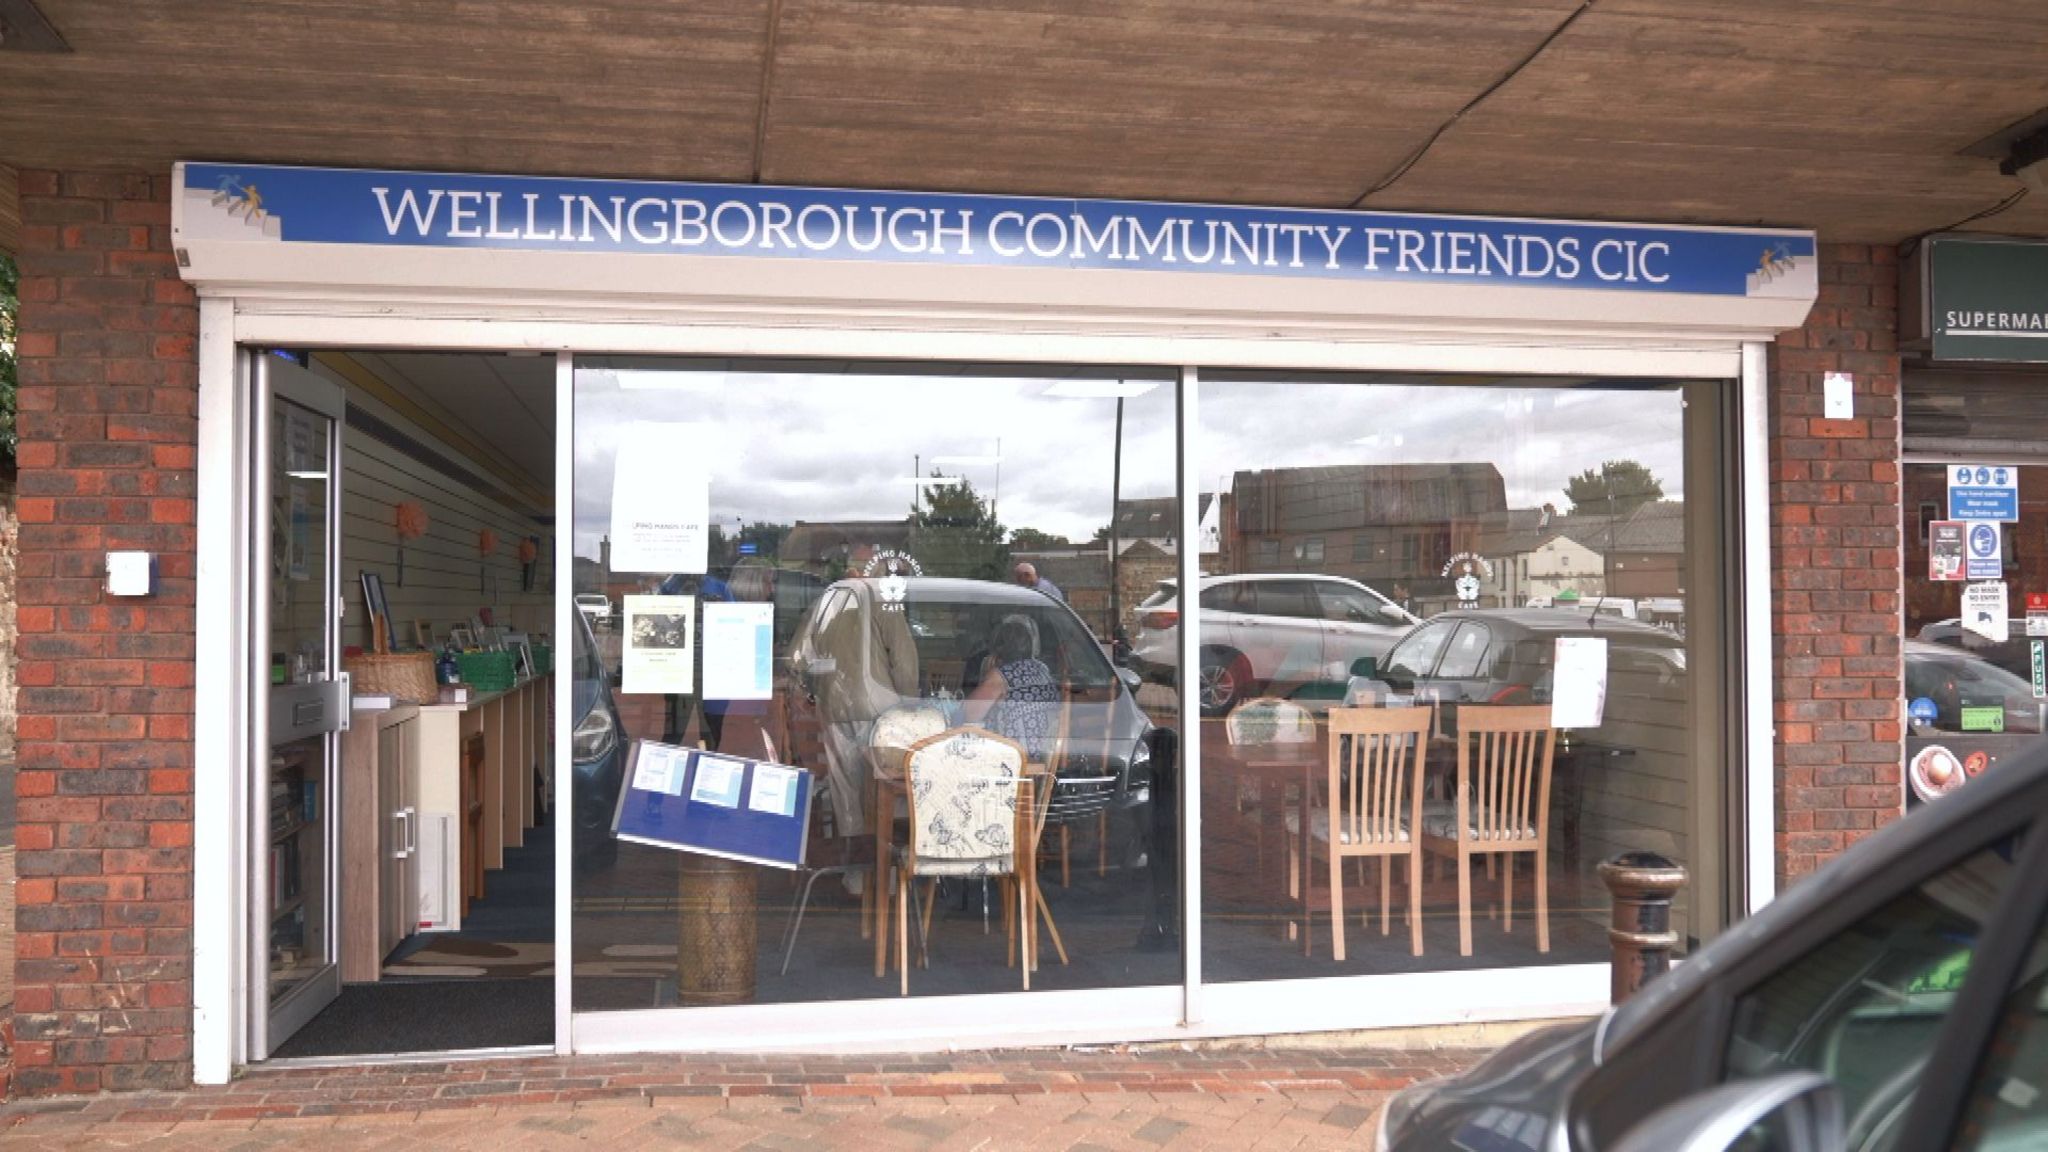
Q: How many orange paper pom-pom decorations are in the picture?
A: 3